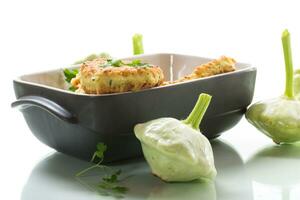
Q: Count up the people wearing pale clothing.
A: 0